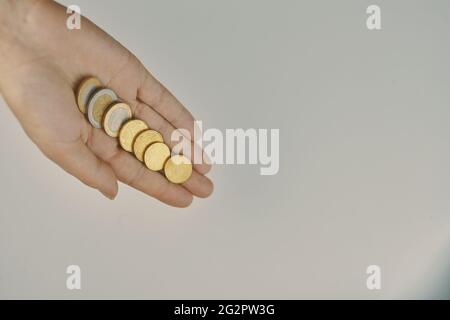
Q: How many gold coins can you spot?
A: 4